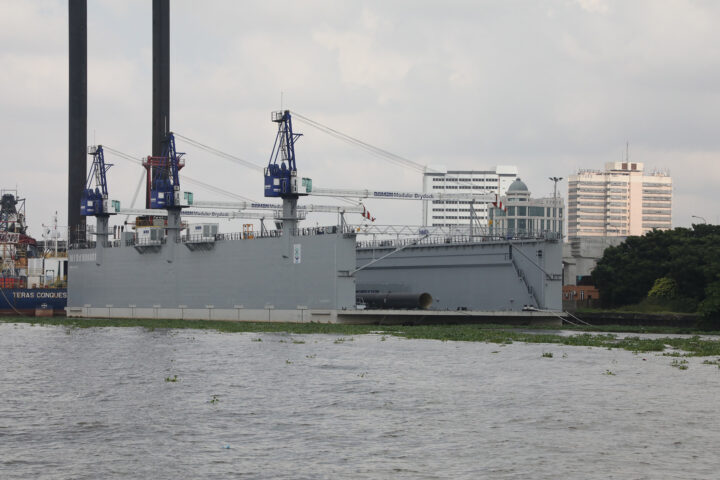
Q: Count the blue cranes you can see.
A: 3